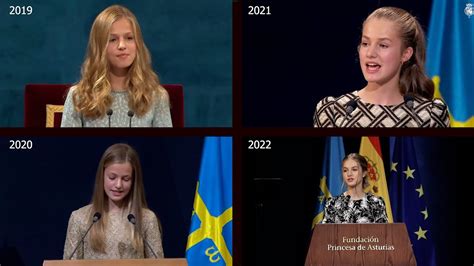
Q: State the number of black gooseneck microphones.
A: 6